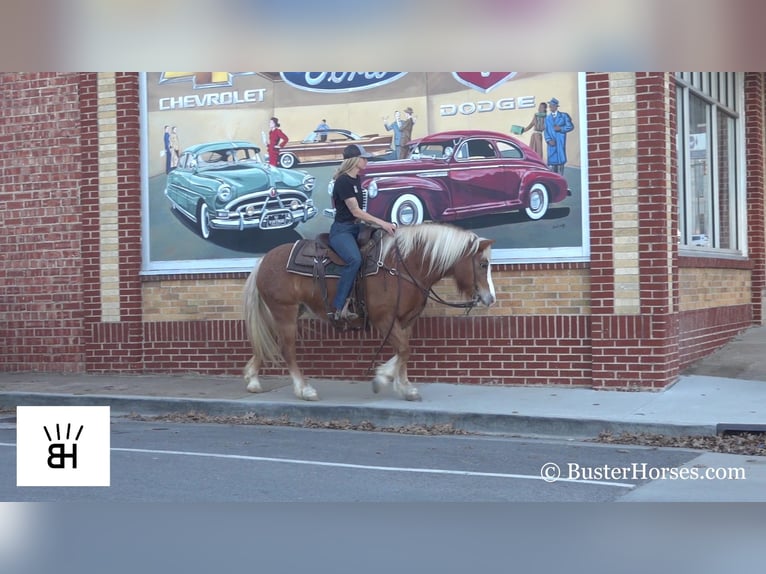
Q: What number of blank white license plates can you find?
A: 0